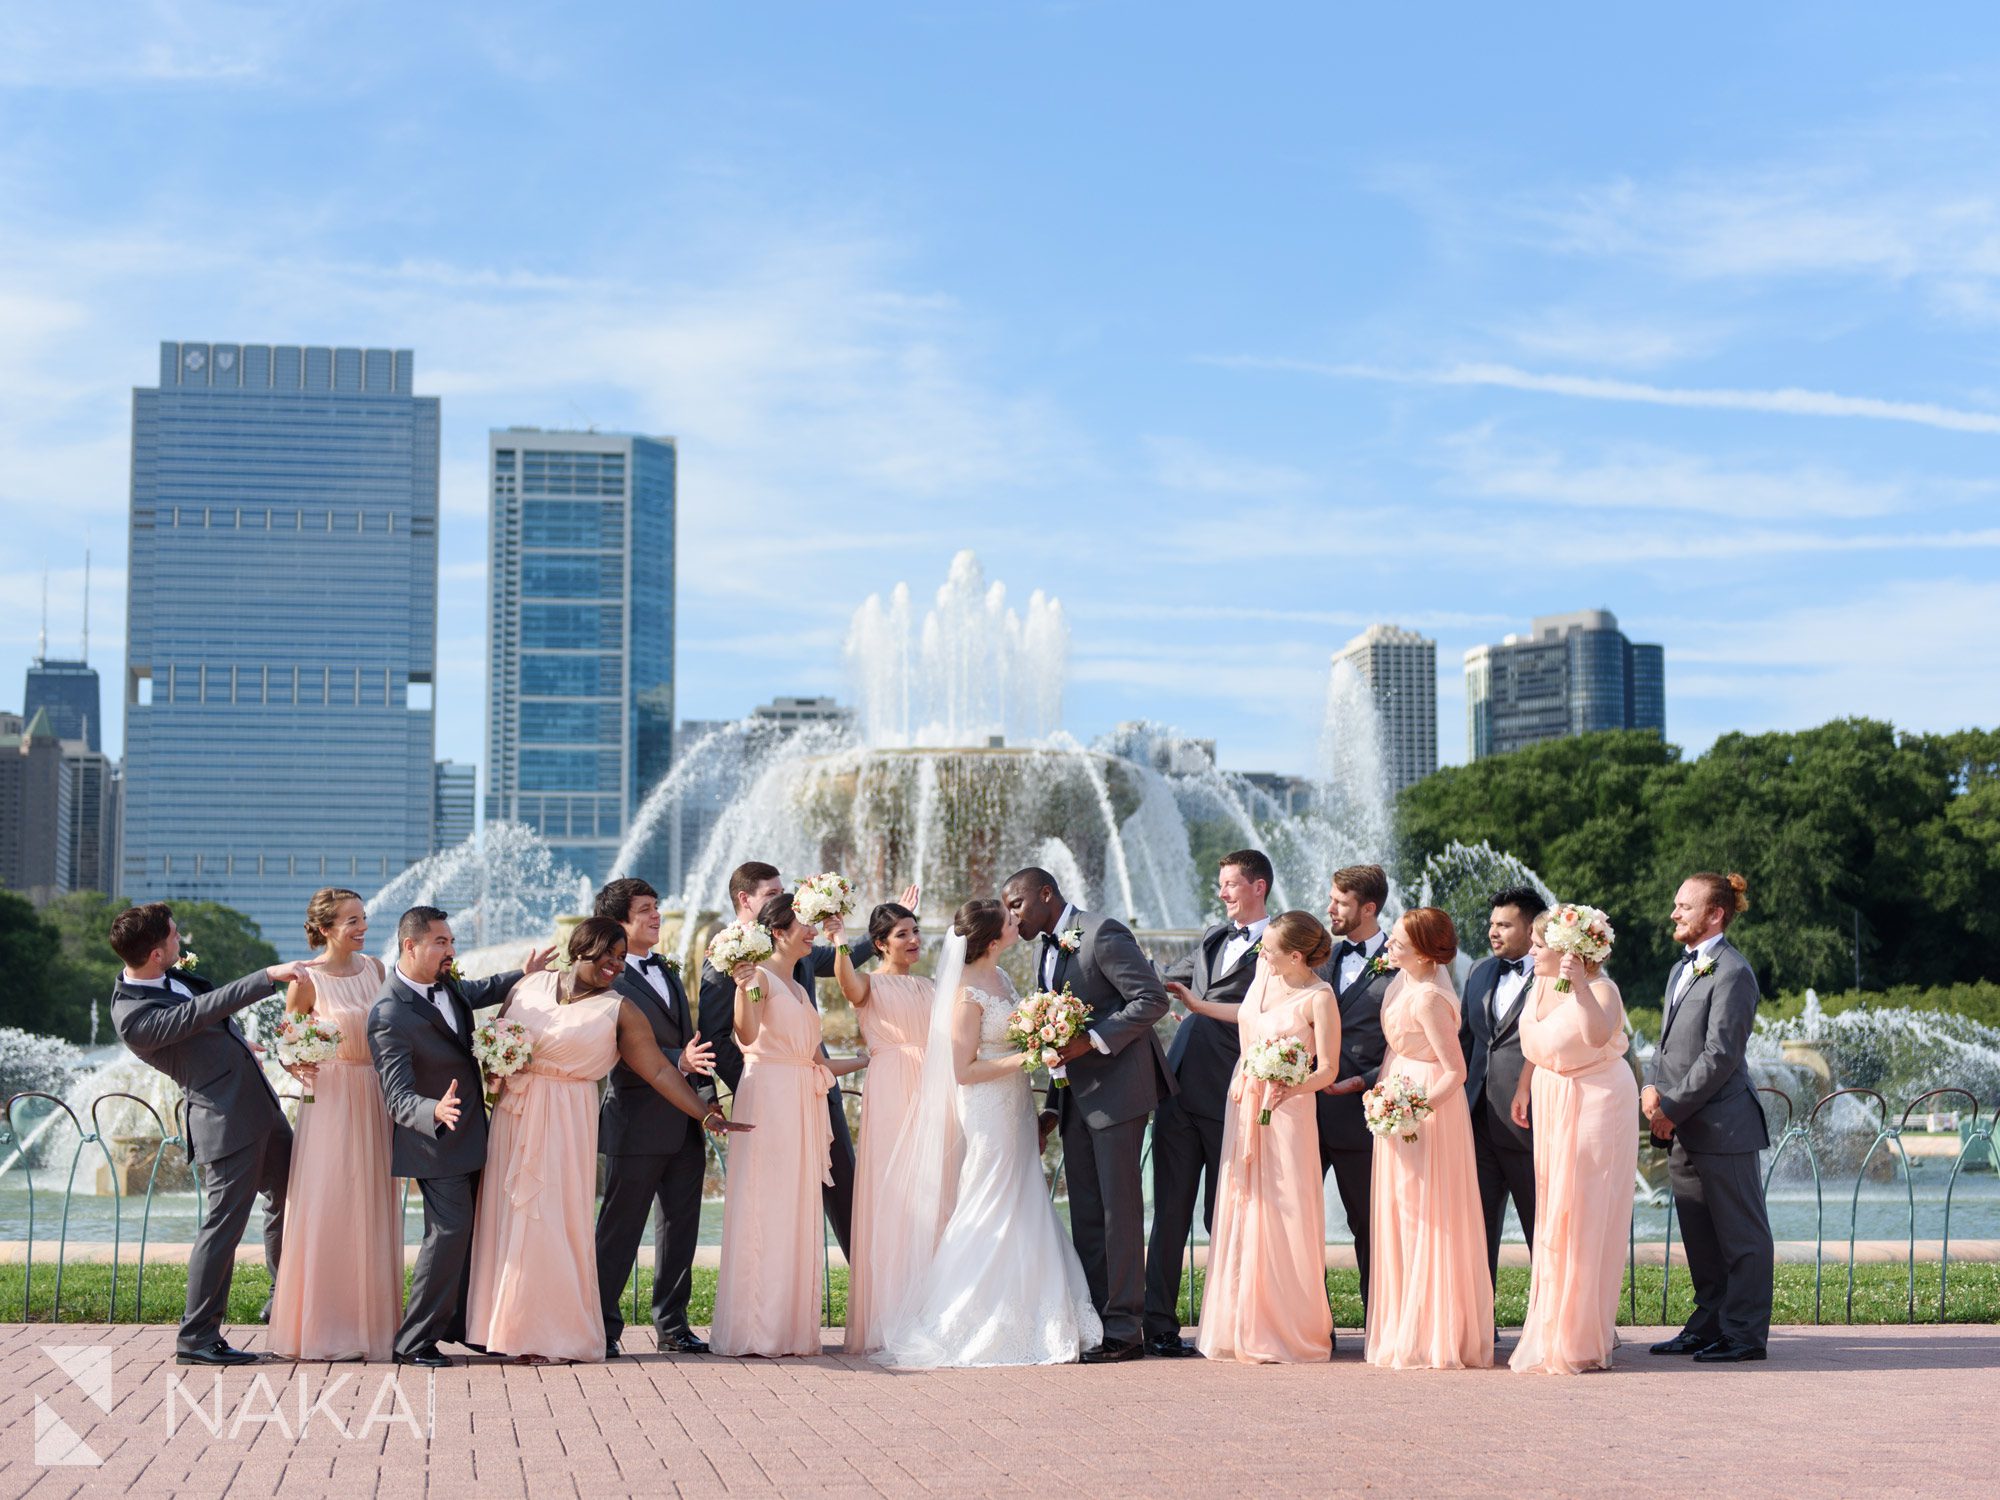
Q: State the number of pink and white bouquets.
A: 8